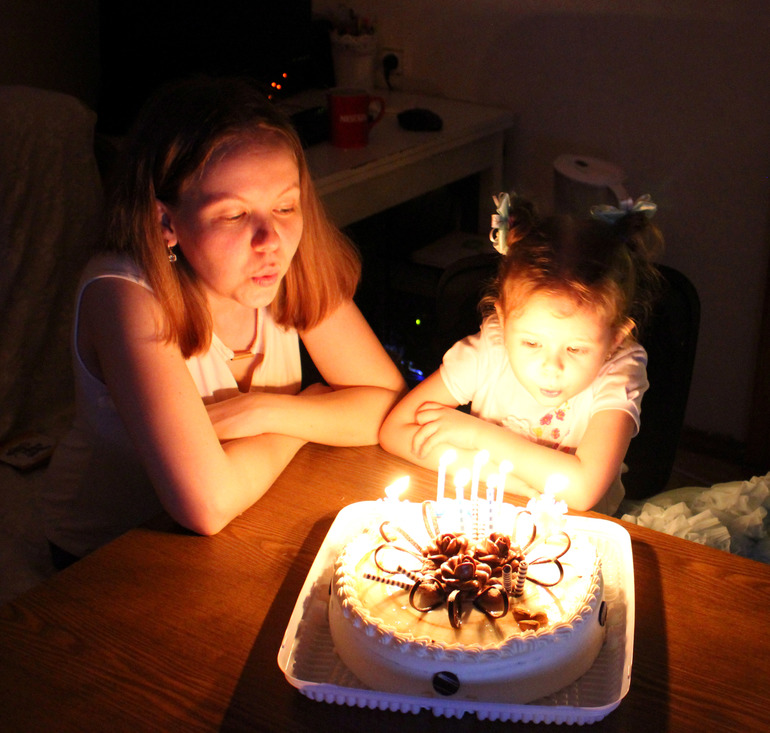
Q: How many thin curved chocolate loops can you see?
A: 9